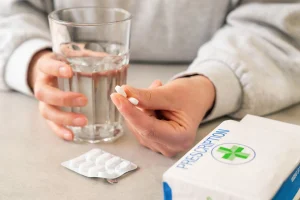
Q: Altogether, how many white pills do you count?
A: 2